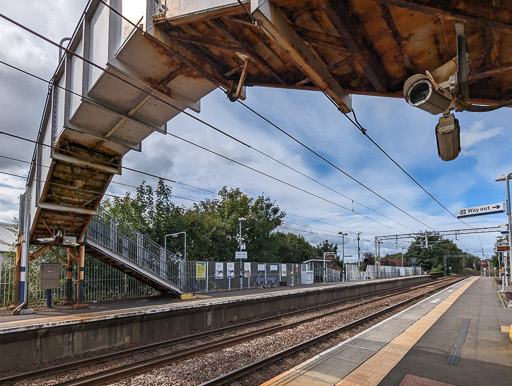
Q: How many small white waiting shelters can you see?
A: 1